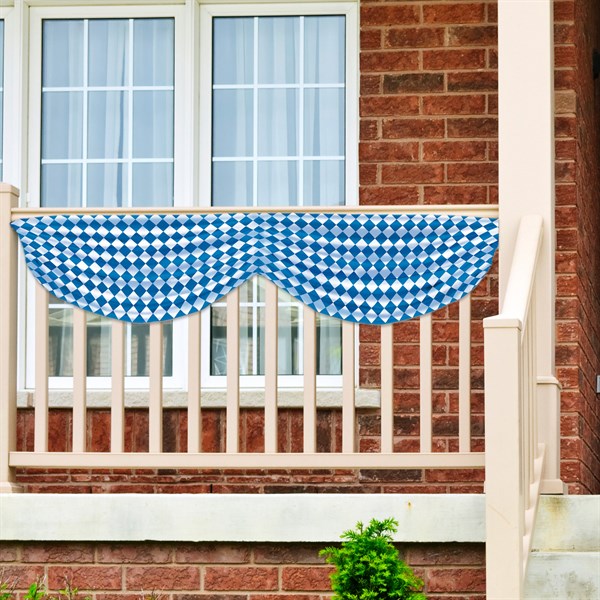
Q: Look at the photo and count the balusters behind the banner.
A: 12